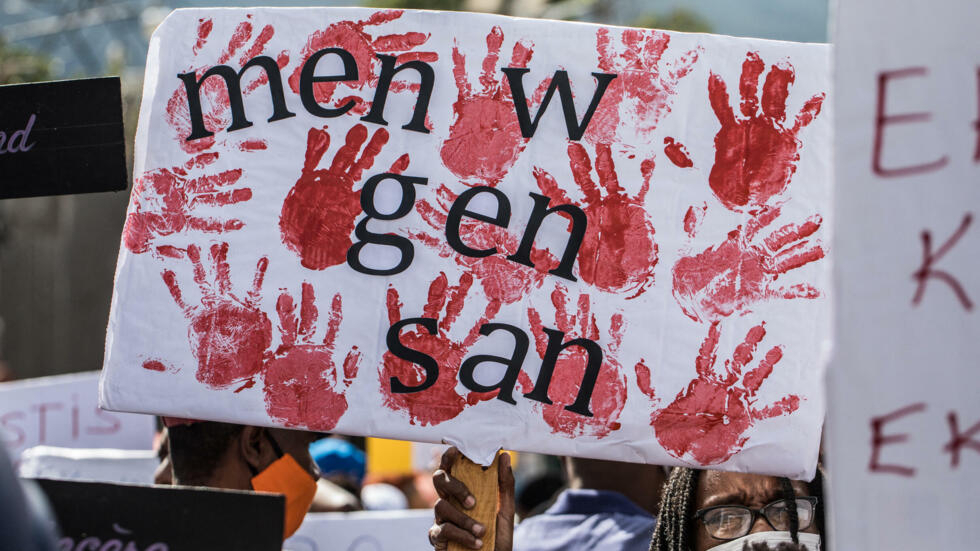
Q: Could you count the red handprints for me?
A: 15